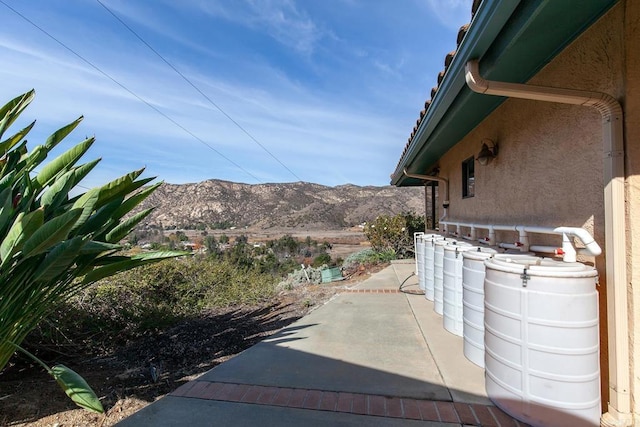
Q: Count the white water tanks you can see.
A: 6